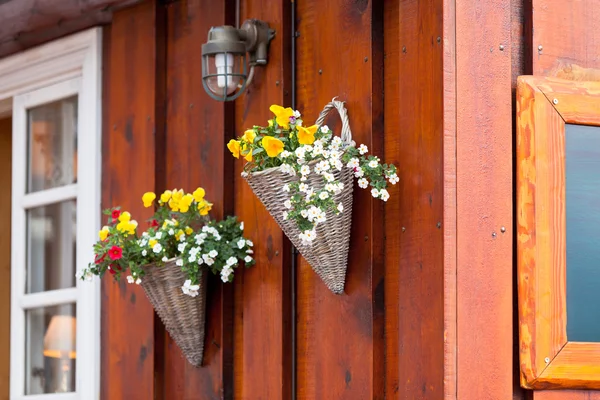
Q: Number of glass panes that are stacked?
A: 3